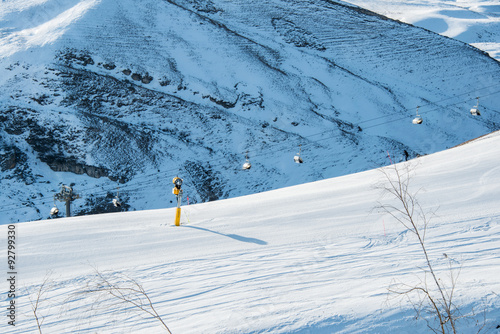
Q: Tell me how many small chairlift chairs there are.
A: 6